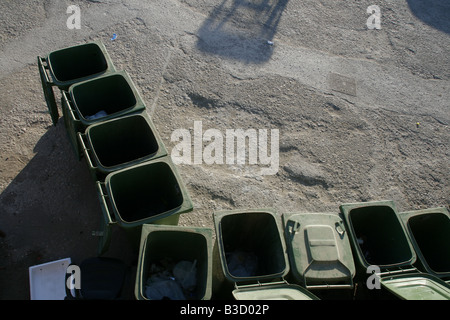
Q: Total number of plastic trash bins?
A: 9